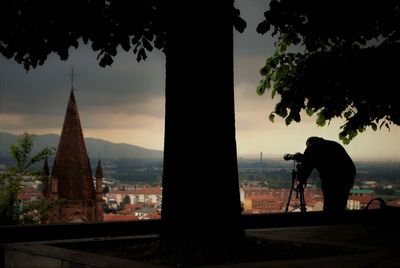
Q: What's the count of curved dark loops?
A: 1